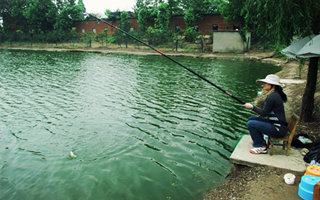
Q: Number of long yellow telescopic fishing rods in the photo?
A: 0